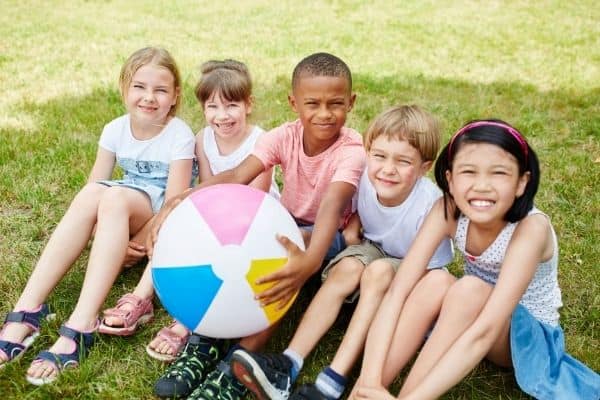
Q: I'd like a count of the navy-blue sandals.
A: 2